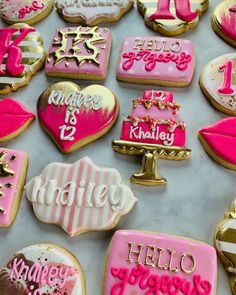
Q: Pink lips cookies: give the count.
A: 2